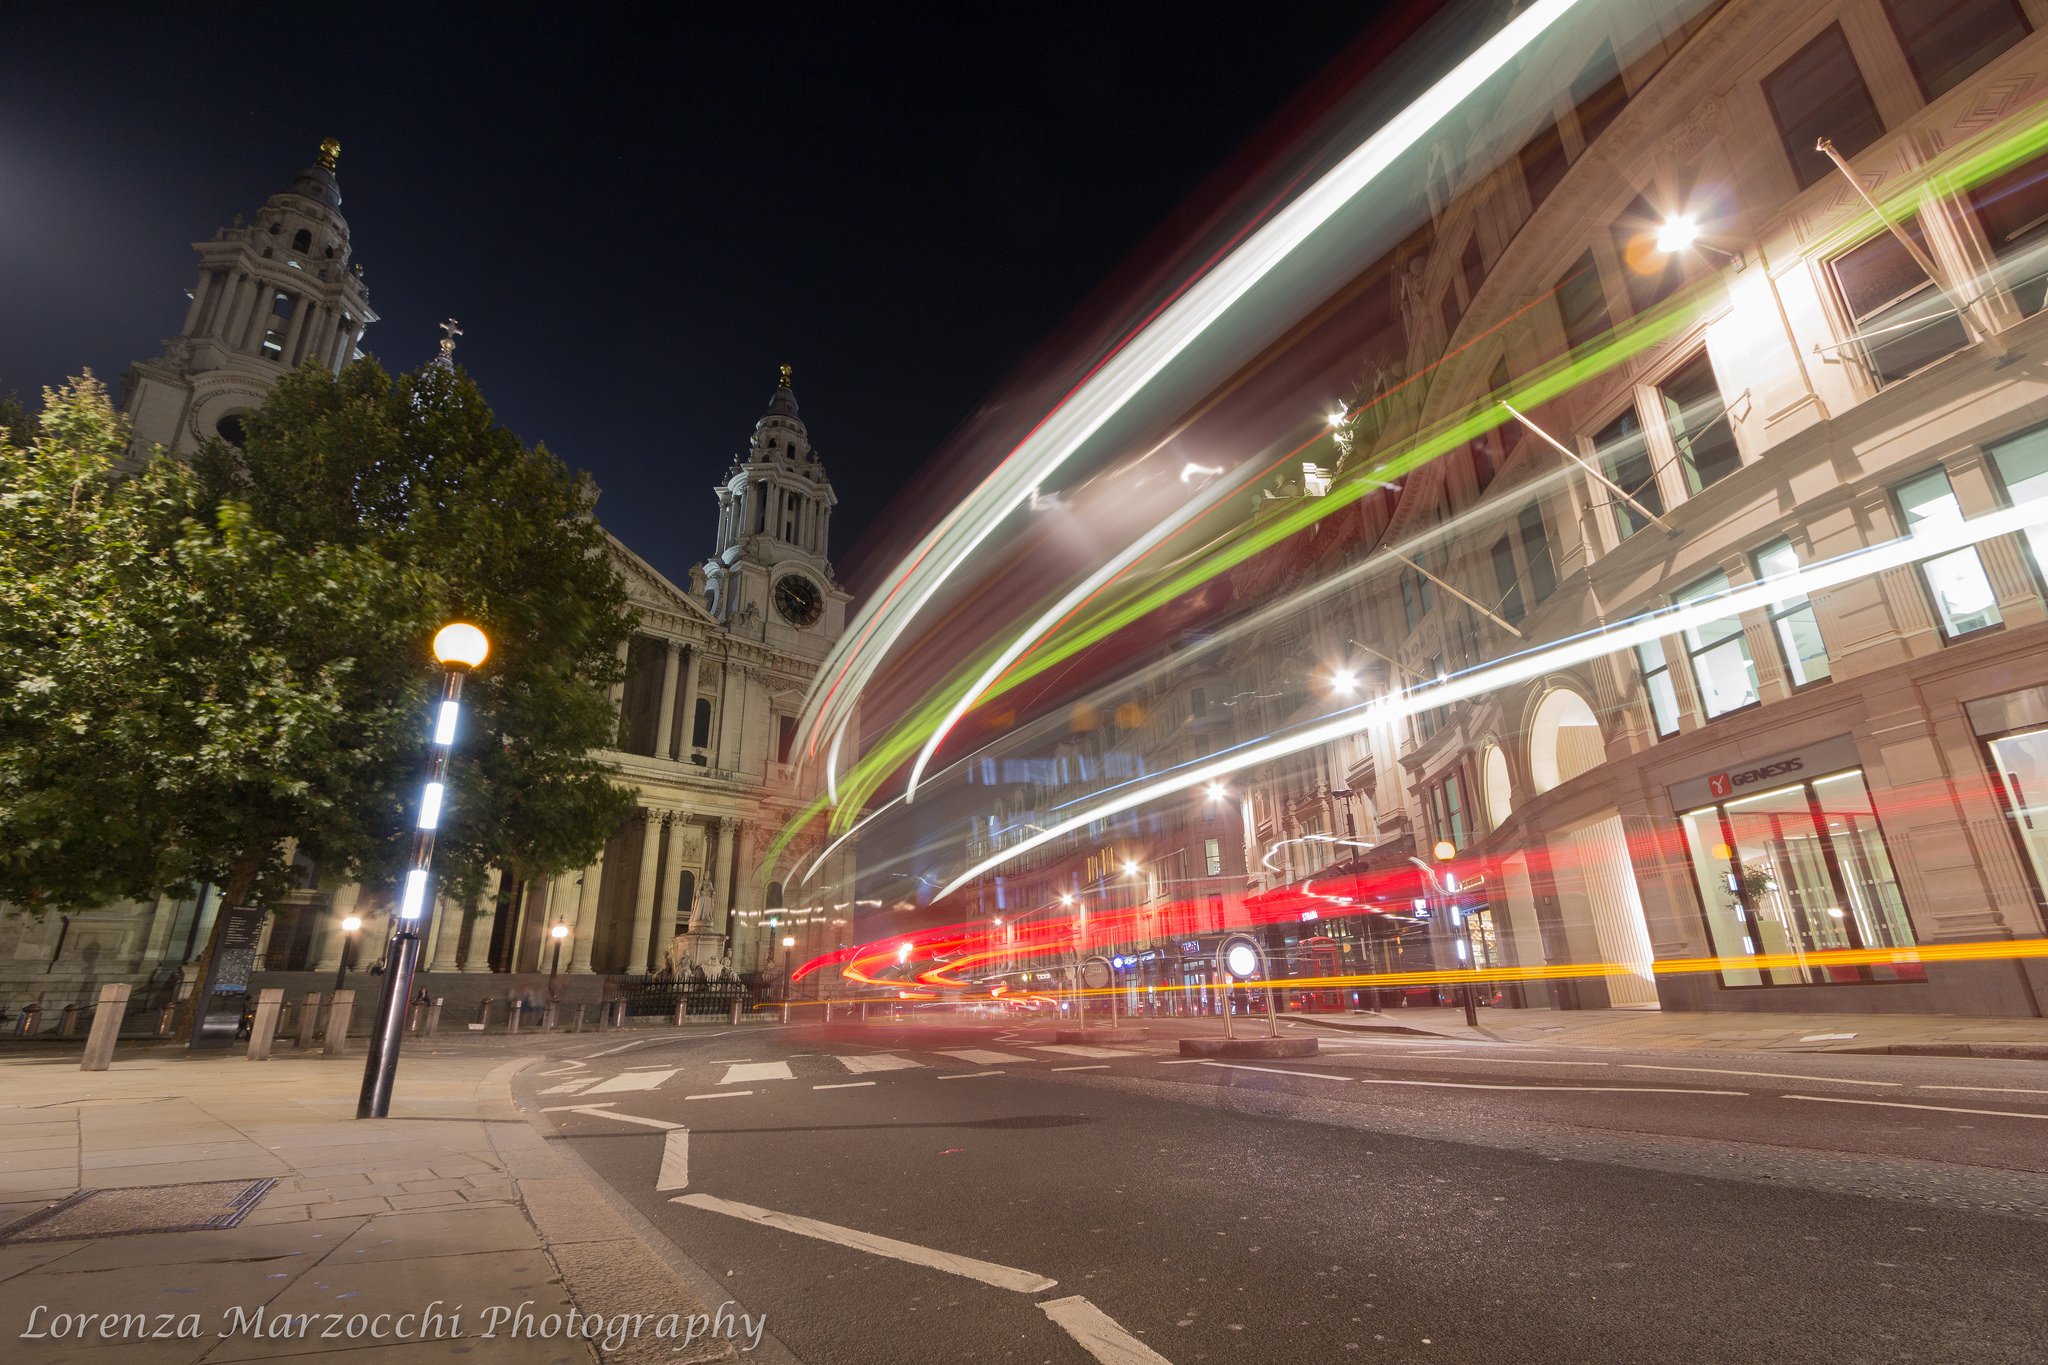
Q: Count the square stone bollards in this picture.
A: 4